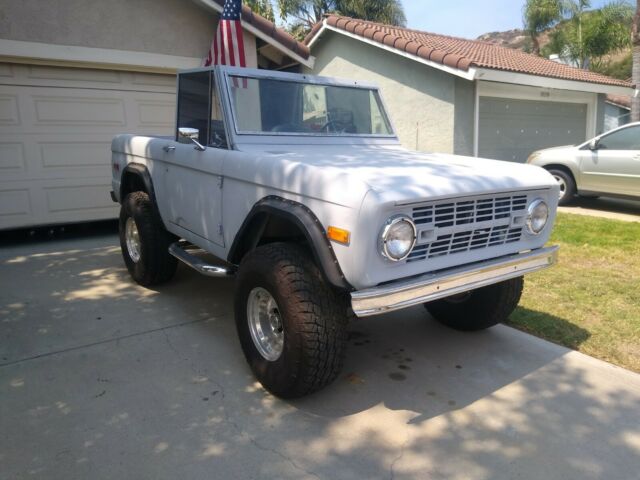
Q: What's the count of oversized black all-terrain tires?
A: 3